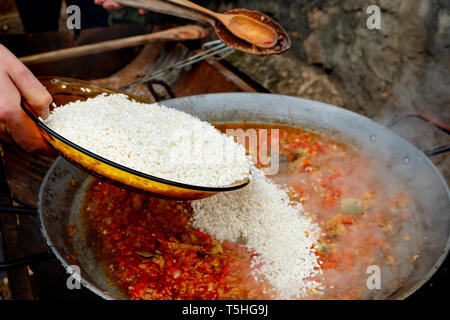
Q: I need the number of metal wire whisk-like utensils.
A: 1